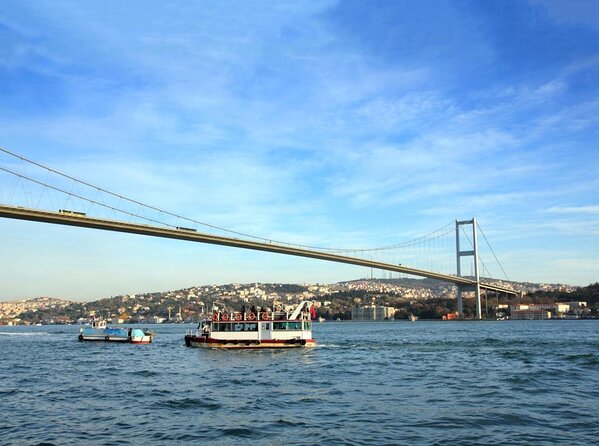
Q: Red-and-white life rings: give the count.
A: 5